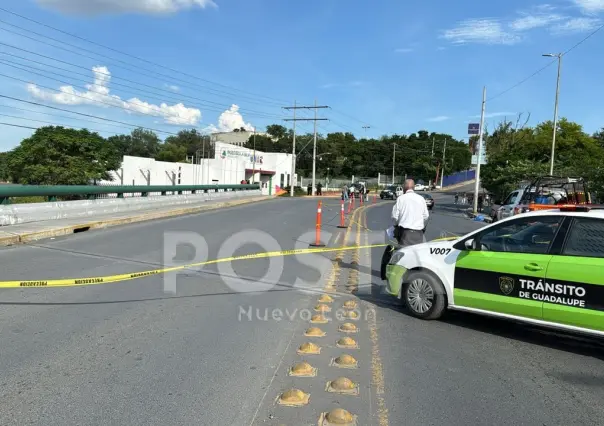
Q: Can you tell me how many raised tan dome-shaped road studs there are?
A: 14